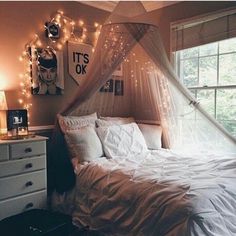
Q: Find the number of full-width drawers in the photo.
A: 3